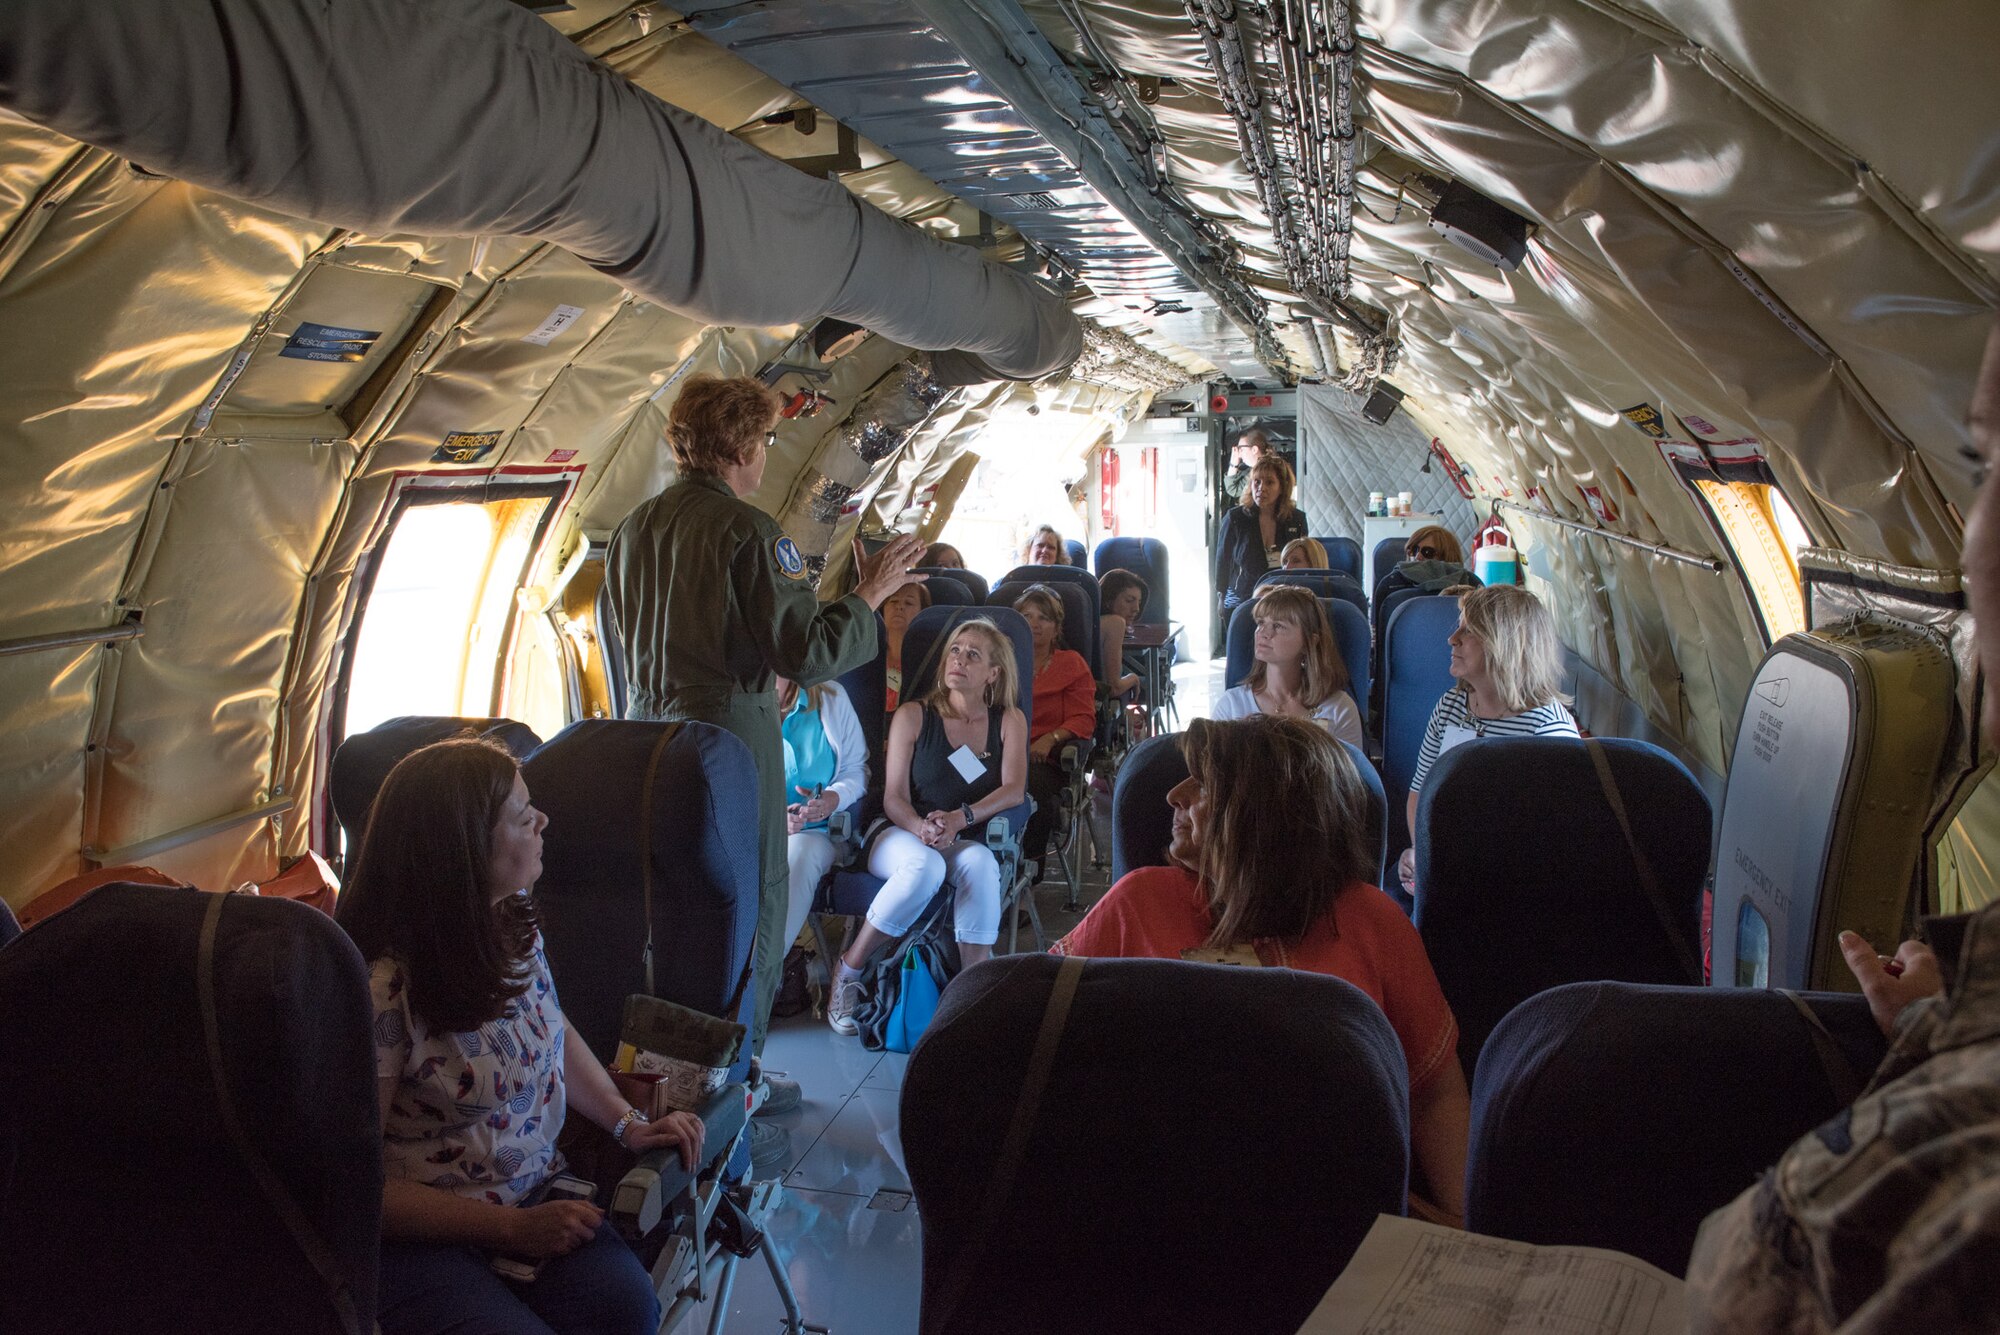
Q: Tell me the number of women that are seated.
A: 13